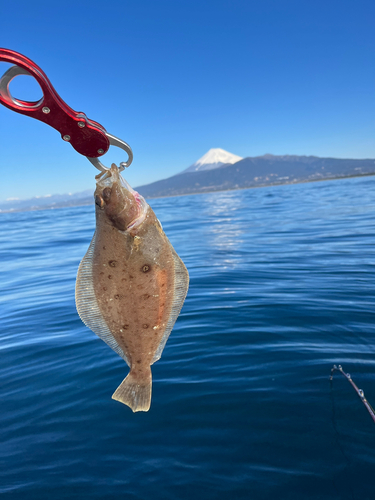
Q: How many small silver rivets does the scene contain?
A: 4